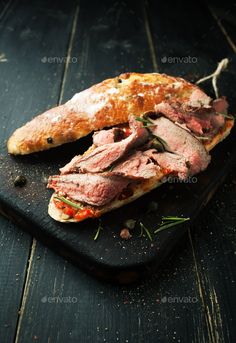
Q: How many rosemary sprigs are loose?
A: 3